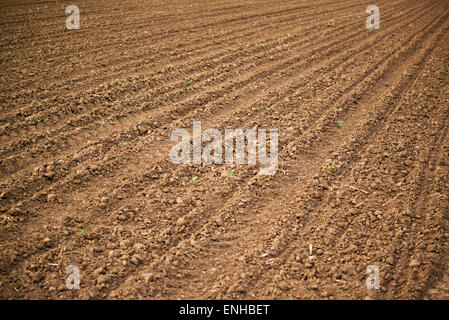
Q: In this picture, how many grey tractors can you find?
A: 0